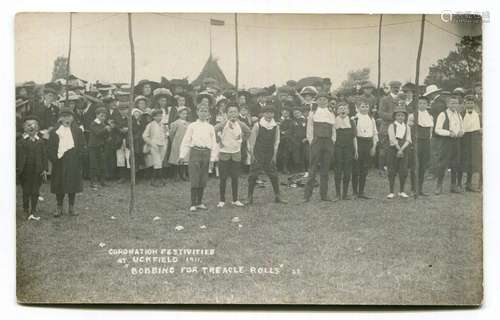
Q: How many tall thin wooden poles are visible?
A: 5